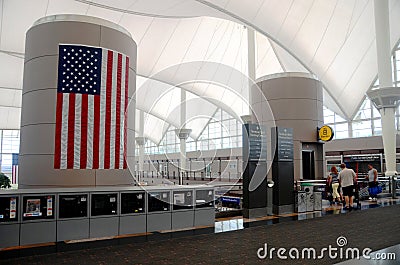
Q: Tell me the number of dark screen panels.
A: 8